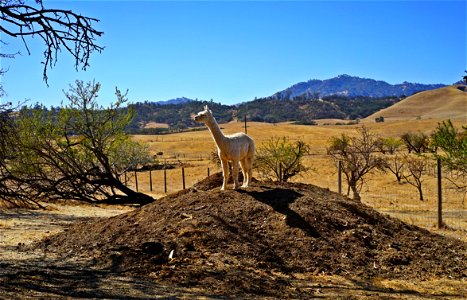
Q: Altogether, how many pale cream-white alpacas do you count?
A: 1